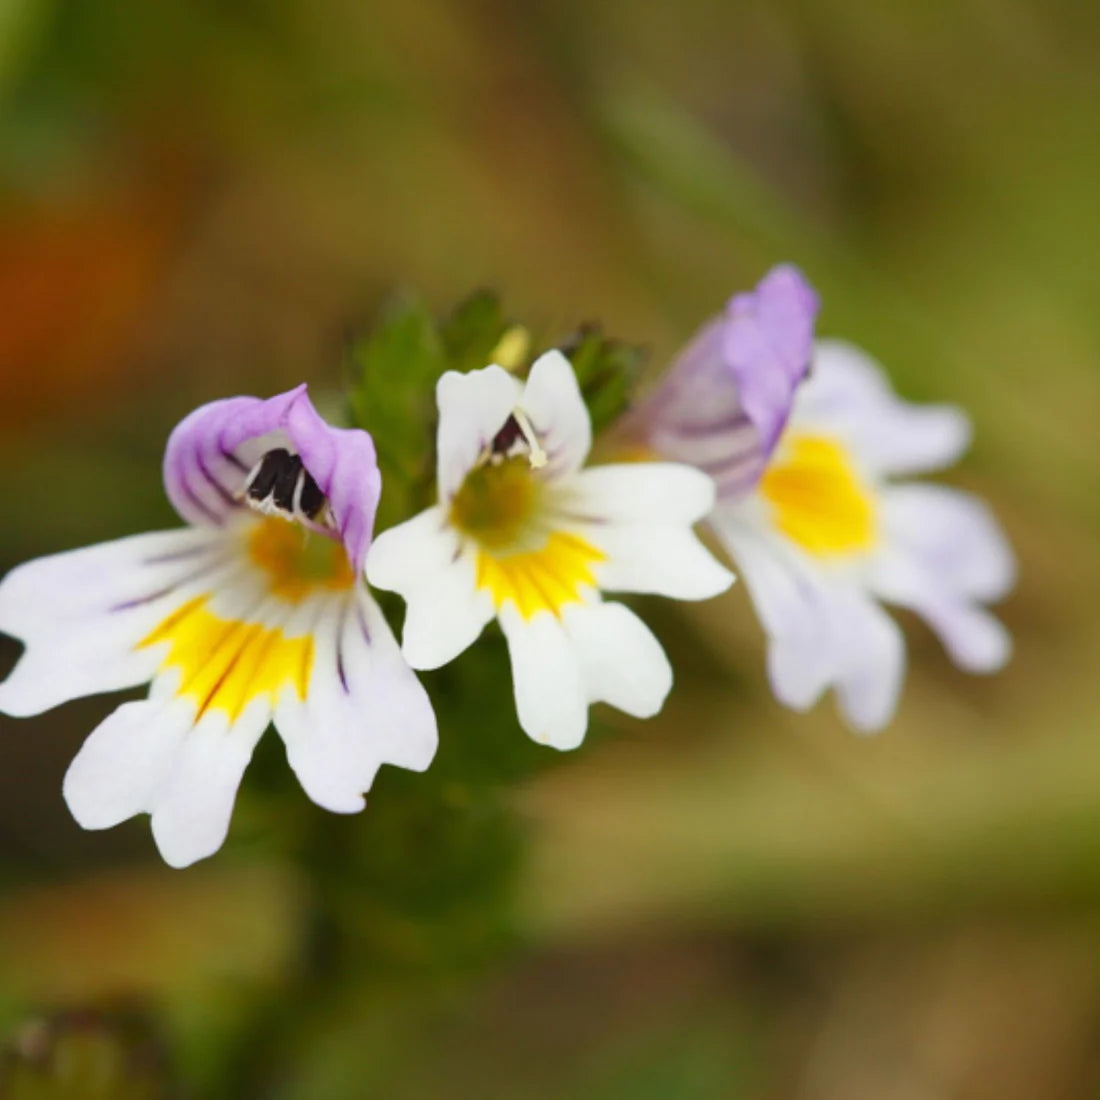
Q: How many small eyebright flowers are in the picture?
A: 3